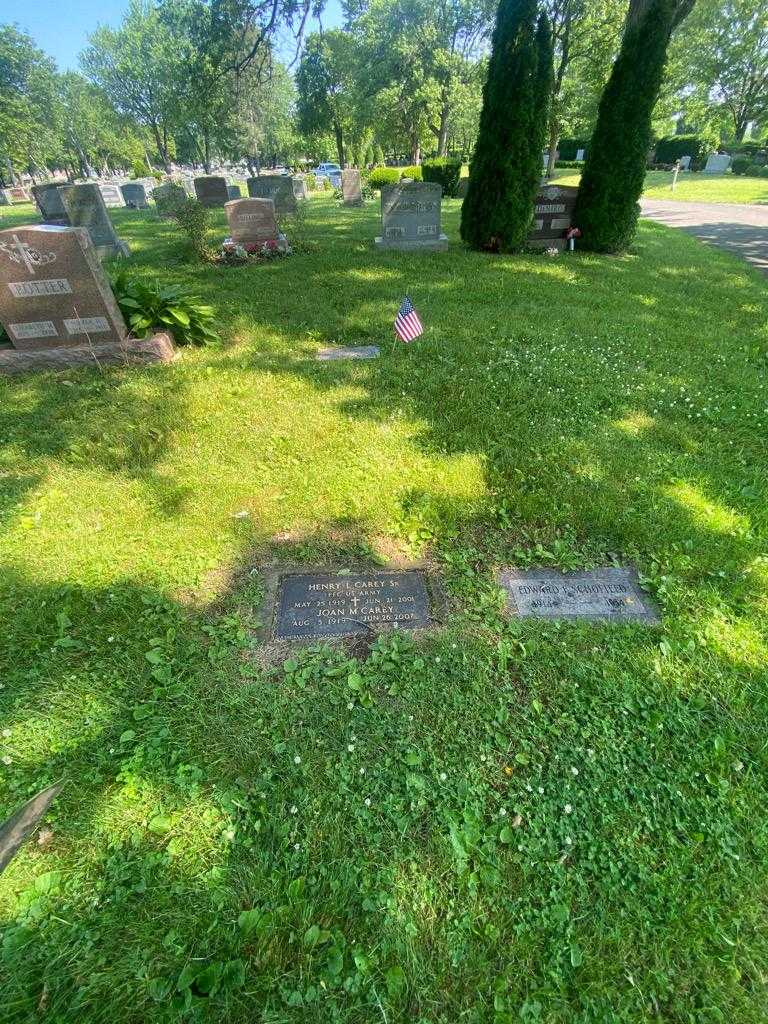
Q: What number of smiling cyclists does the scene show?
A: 0